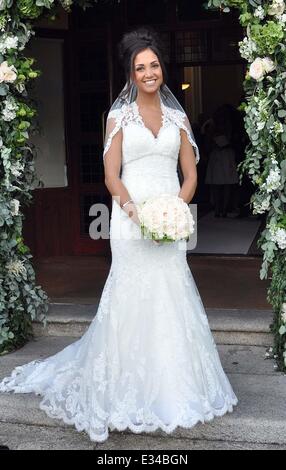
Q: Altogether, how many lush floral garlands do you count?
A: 2